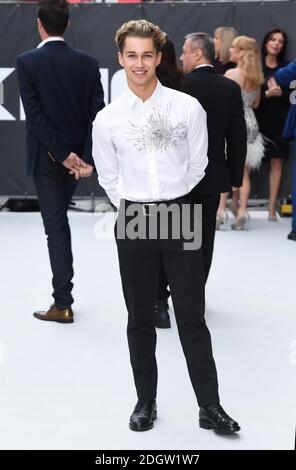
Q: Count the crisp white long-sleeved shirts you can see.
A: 1